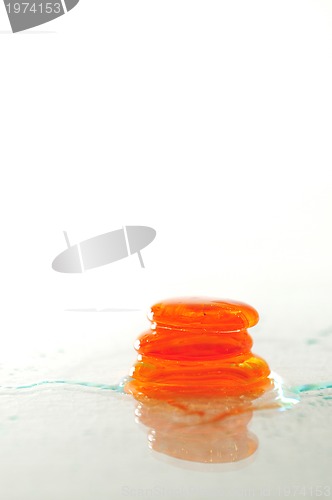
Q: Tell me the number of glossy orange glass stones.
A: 3